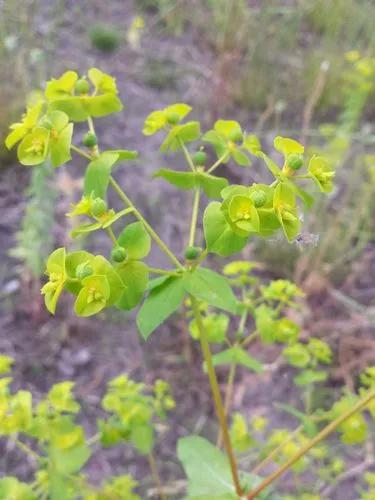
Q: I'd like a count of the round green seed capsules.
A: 12